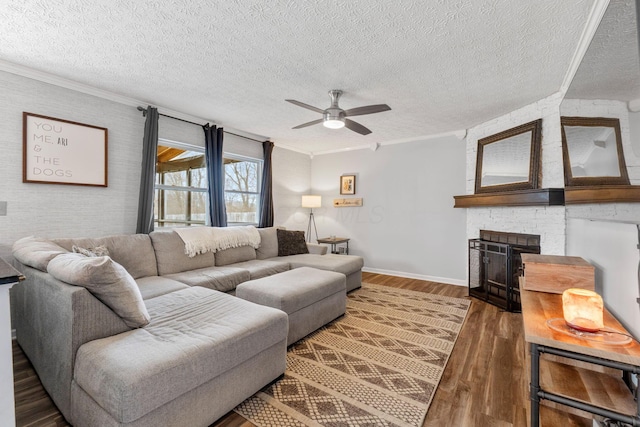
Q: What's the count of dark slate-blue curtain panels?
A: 3